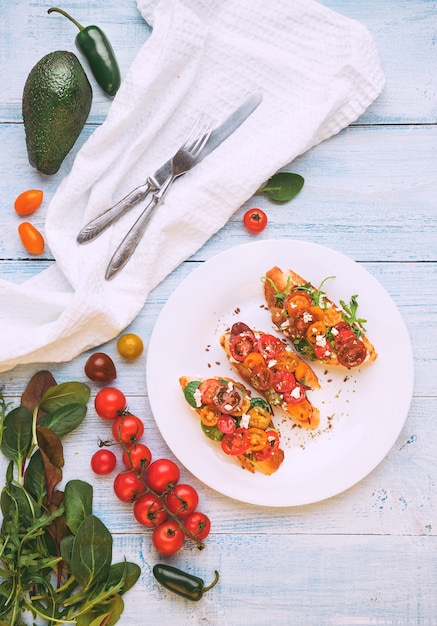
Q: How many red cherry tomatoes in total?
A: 11